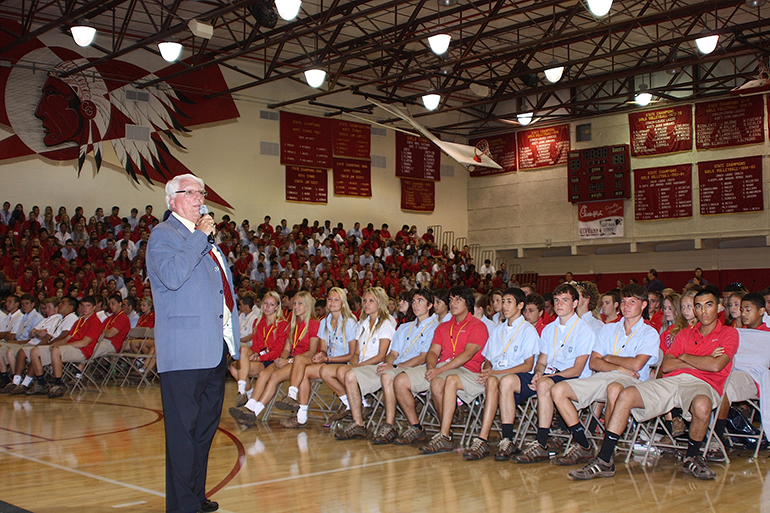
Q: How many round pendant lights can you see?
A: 11